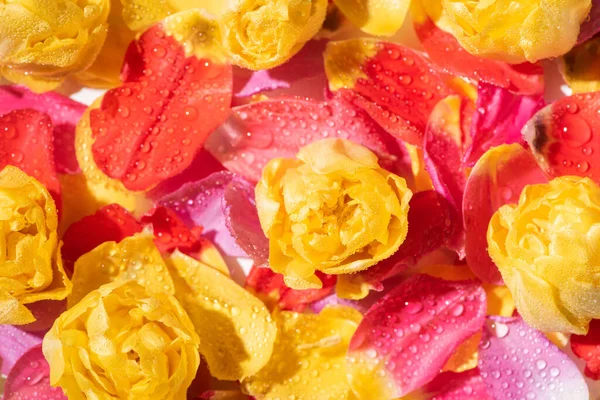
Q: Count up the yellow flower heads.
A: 7